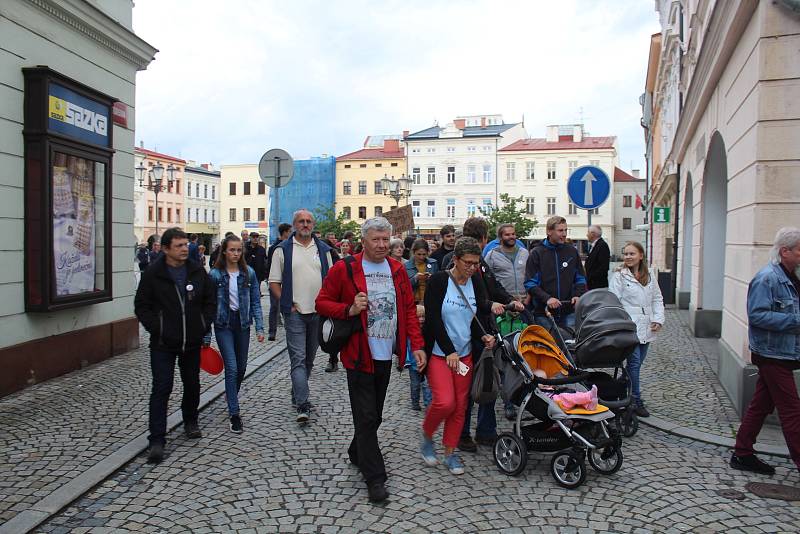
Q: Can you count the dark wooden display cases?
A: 1